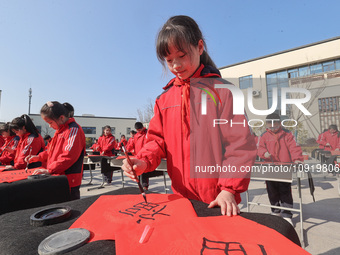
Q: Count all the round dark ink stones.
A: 2